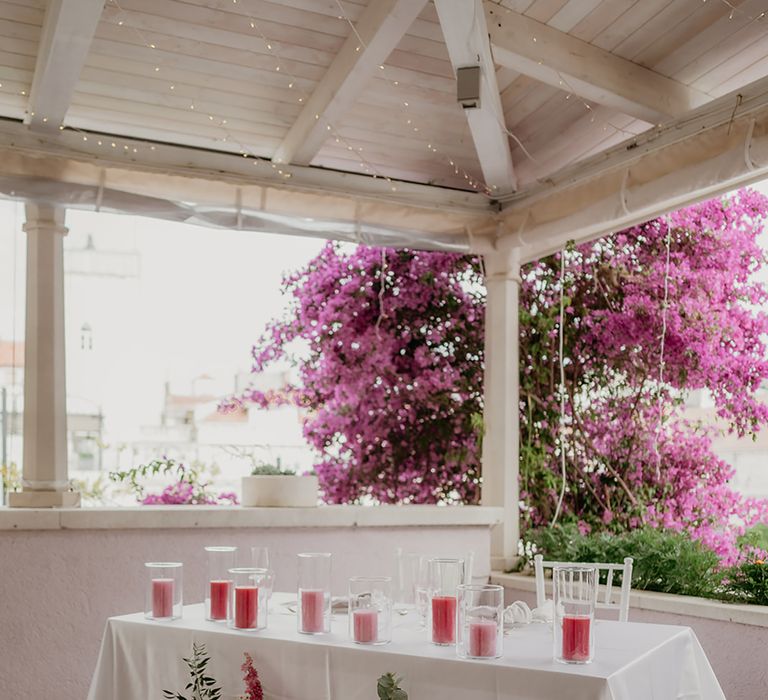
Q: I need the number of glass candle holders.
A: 8